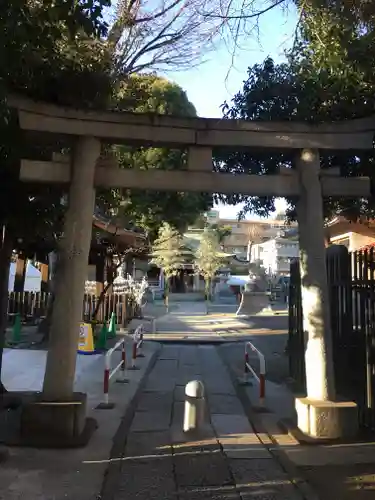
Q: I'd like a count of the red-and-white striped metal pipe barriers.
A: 3